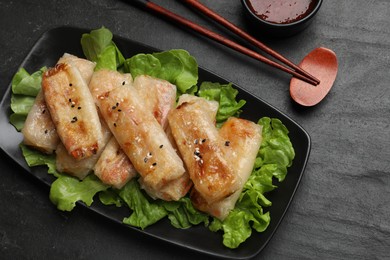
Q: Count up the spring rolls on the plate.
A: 8